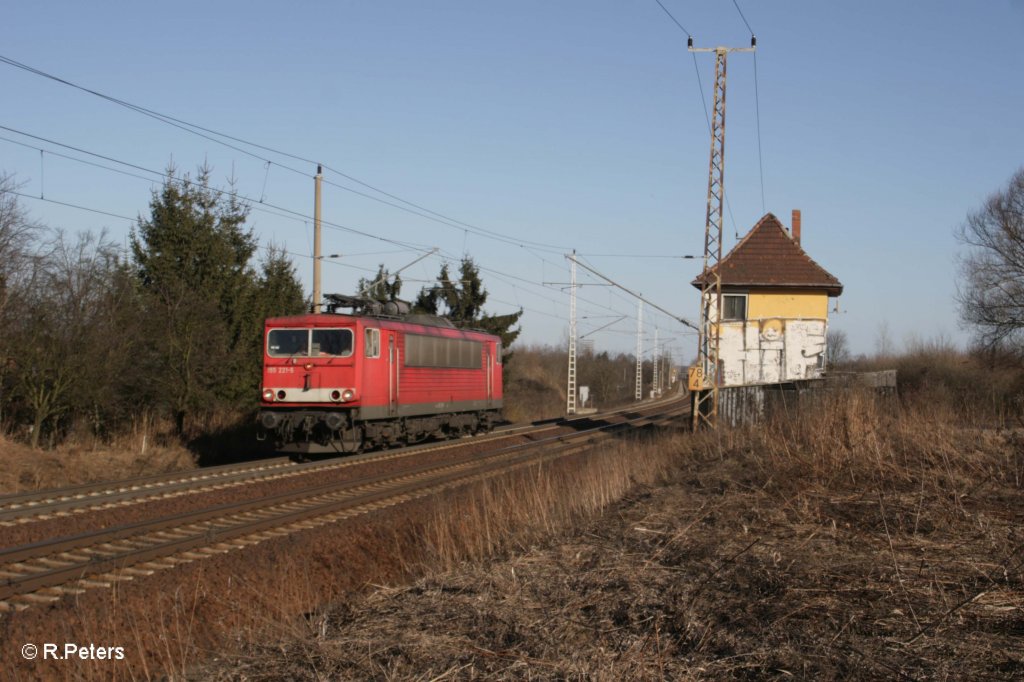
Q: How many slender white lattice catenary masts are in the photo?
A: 3